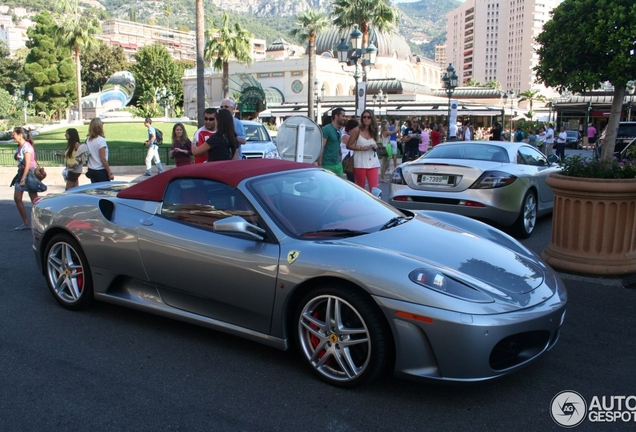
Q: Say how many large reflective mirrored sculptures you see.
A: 1